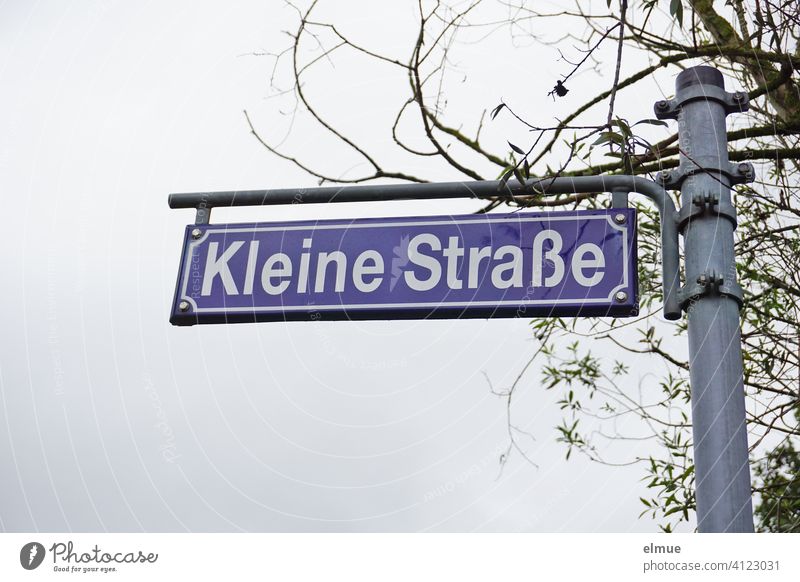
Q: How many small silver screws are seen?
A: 4